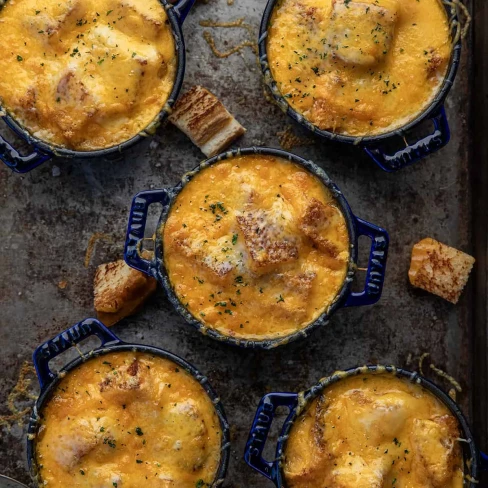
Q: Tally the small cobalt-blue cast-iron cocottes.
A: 5